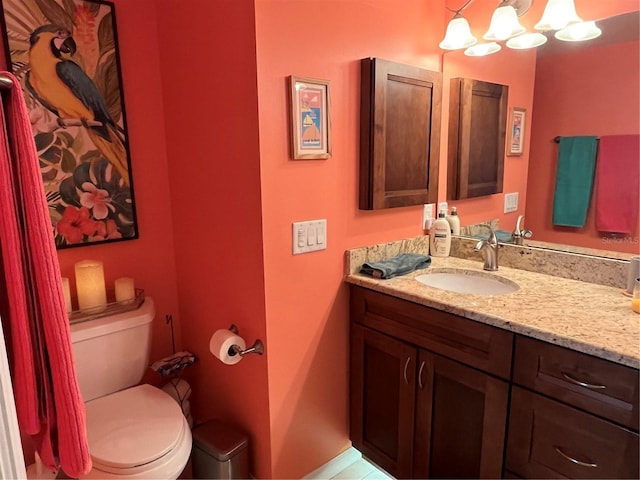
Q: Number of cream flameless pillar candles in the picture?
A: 3